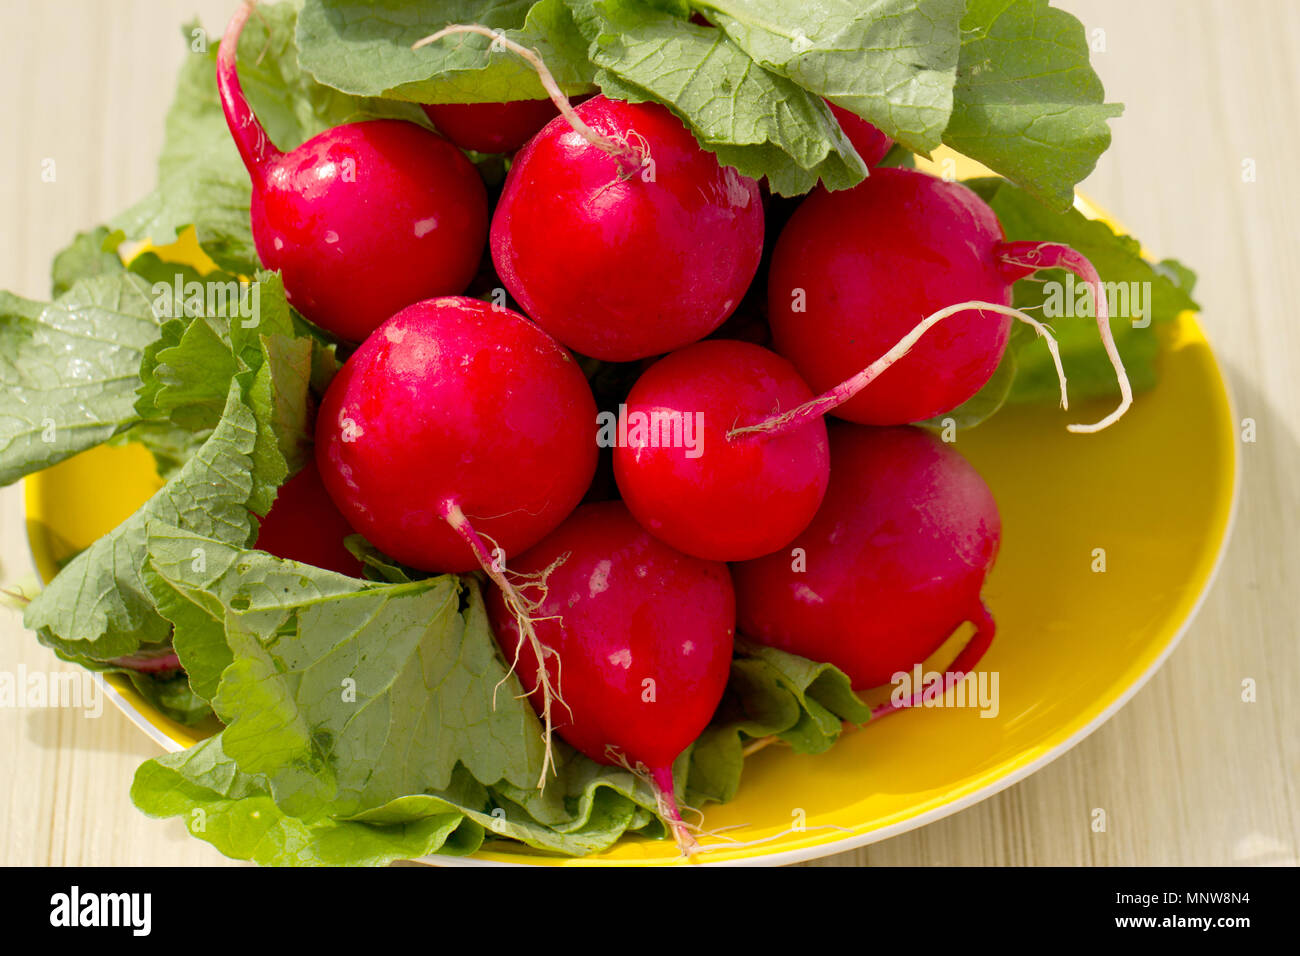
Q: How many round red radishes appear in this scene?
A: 10